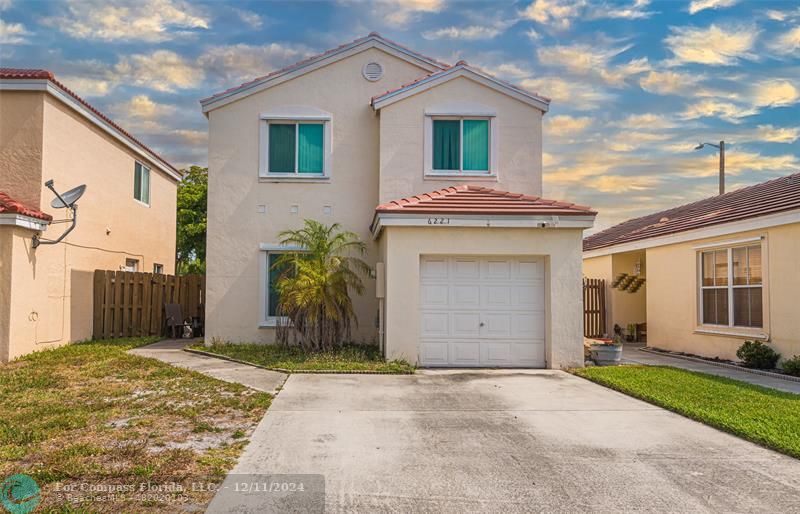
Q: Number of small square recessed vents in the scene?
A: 3